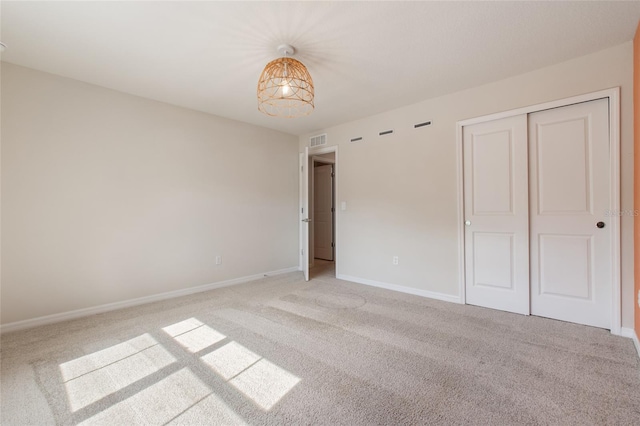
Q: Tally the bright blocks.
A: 4